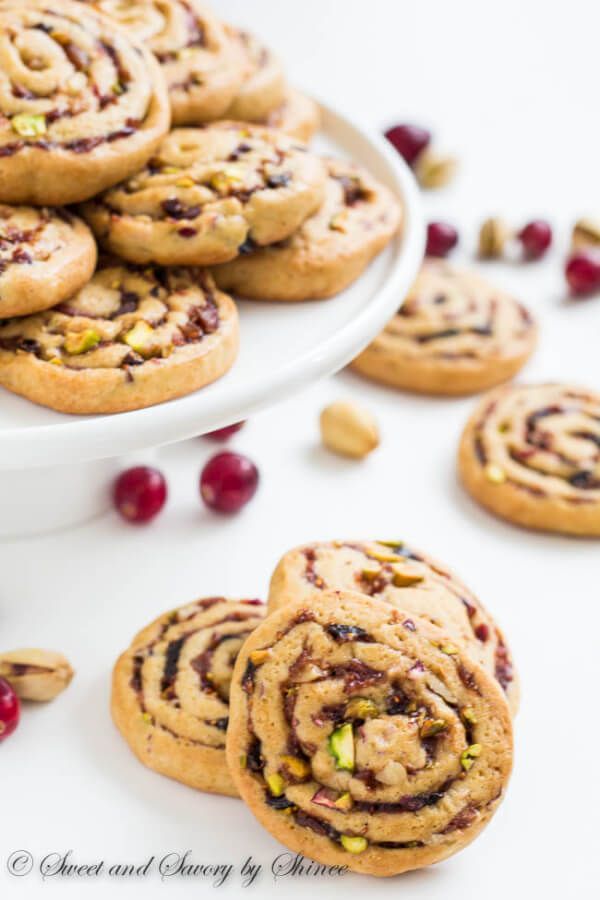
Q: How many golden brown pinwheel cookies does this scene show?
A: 13